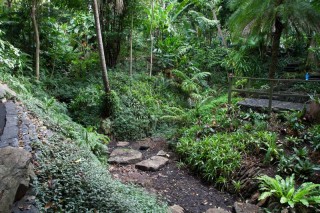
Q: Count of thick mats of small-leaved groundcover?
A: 1